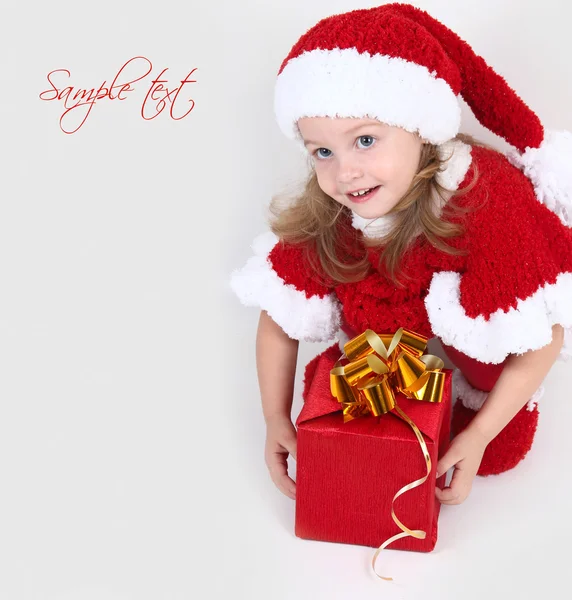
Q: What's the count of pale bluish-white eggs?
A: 0